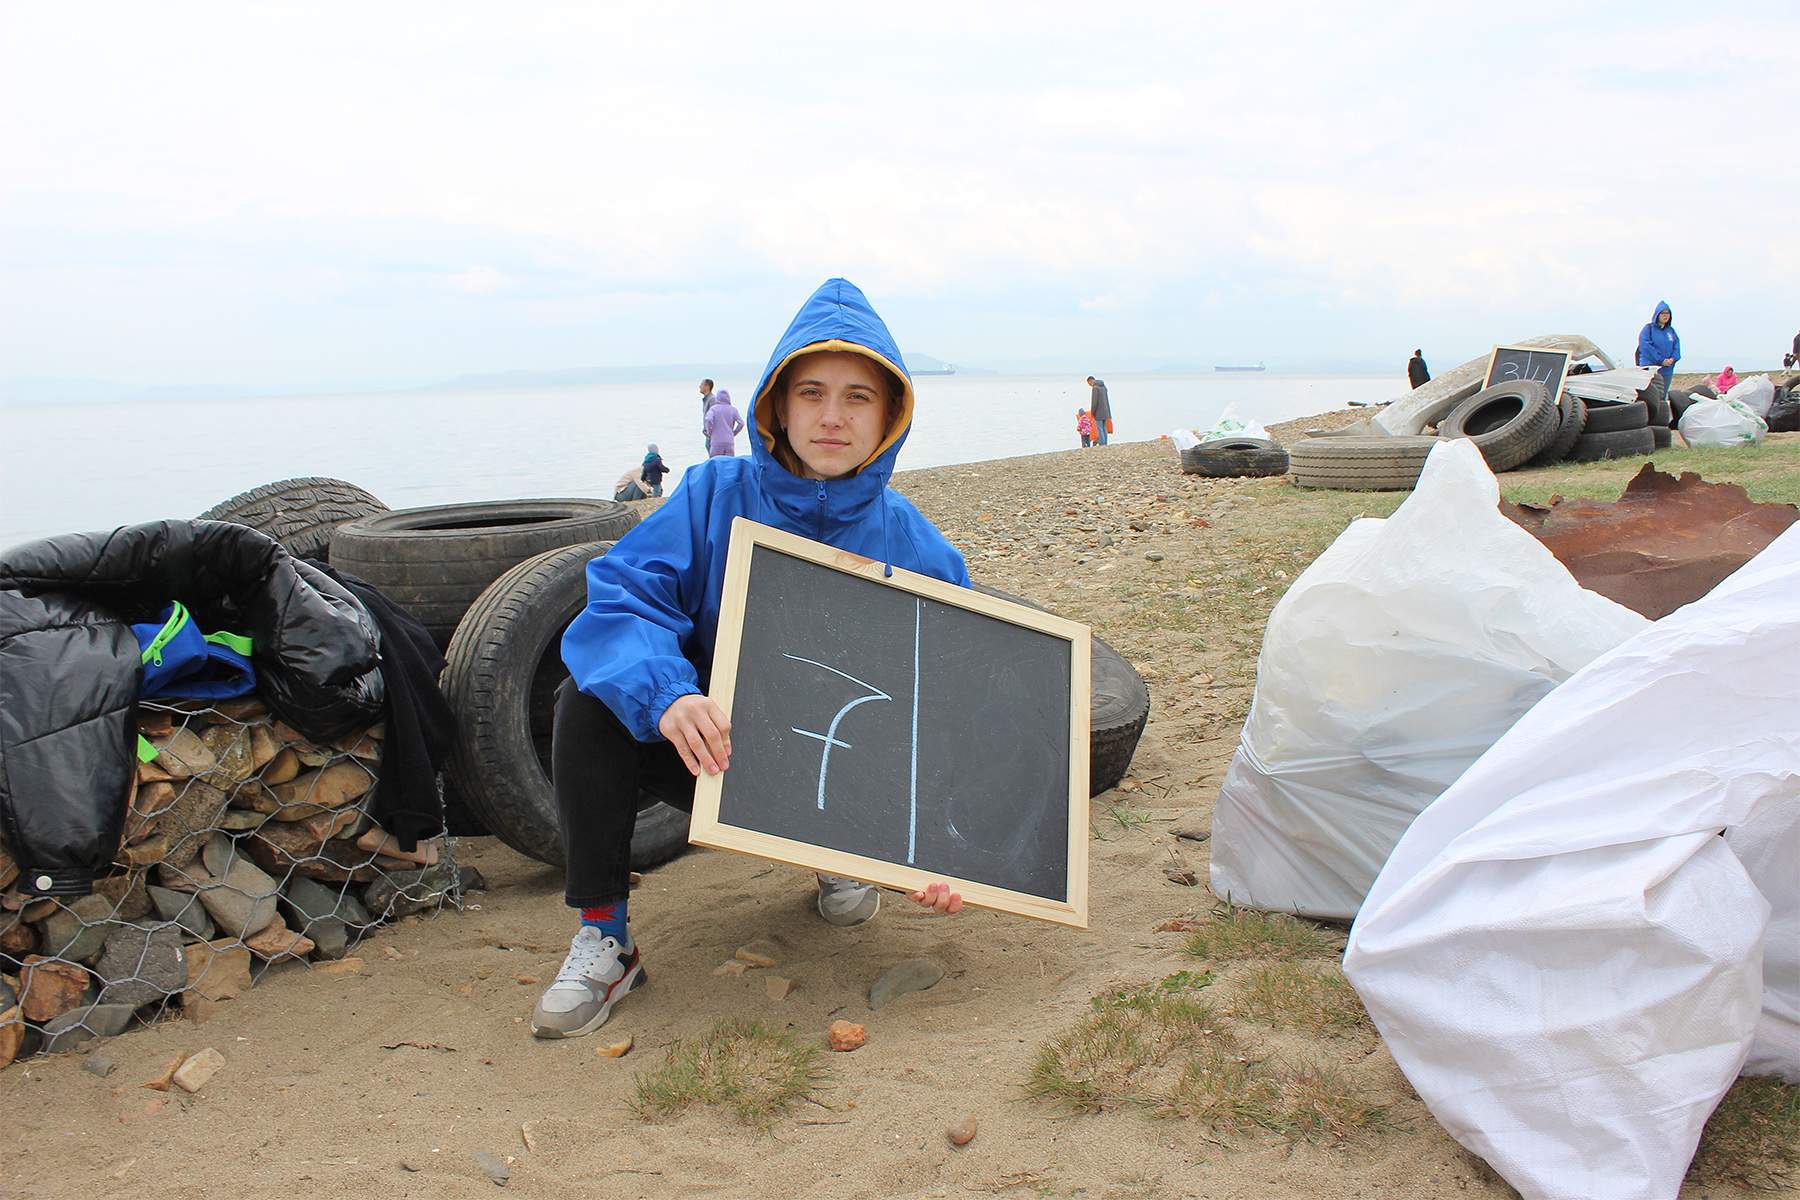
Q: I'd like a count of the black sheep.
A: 0